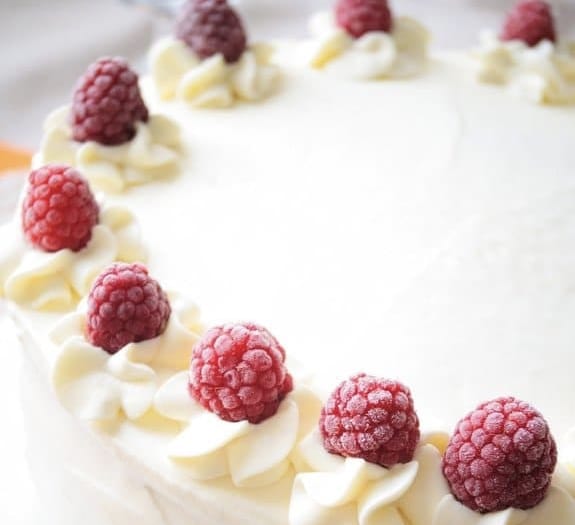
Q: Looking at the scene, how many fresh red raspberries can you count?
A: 9